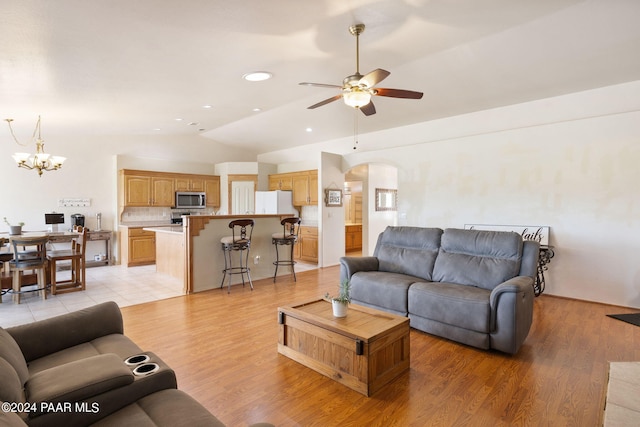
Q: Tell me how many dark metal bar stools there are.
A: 2